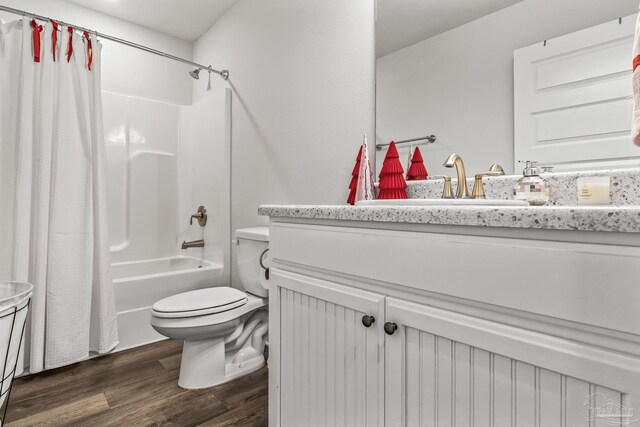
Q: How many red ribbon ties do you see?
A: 4